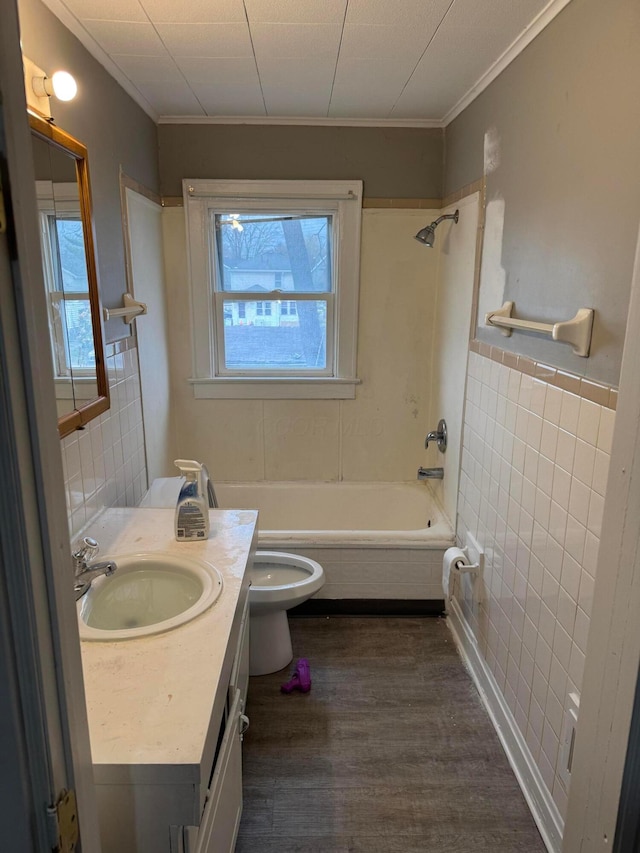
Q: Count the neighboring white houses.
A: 1